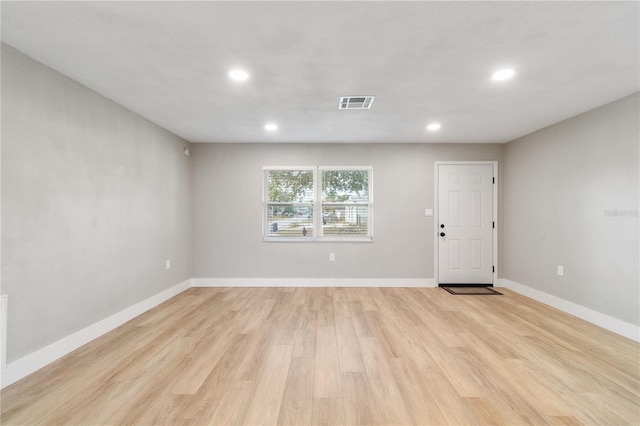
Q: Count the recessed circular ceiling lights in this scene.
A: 4